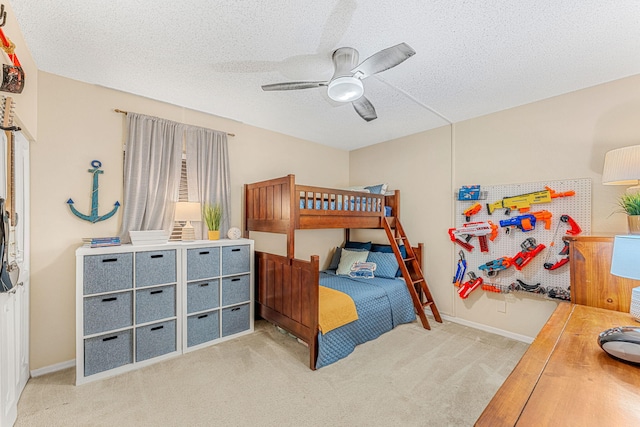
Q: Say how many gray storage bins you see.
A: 12